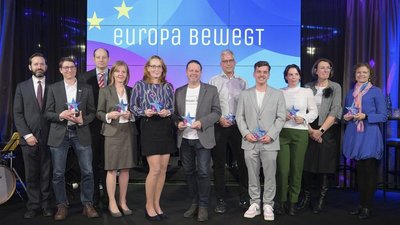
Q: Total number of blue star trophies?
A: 8